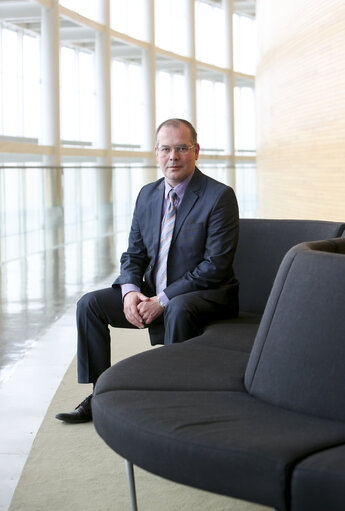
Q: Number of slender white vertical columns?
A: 5